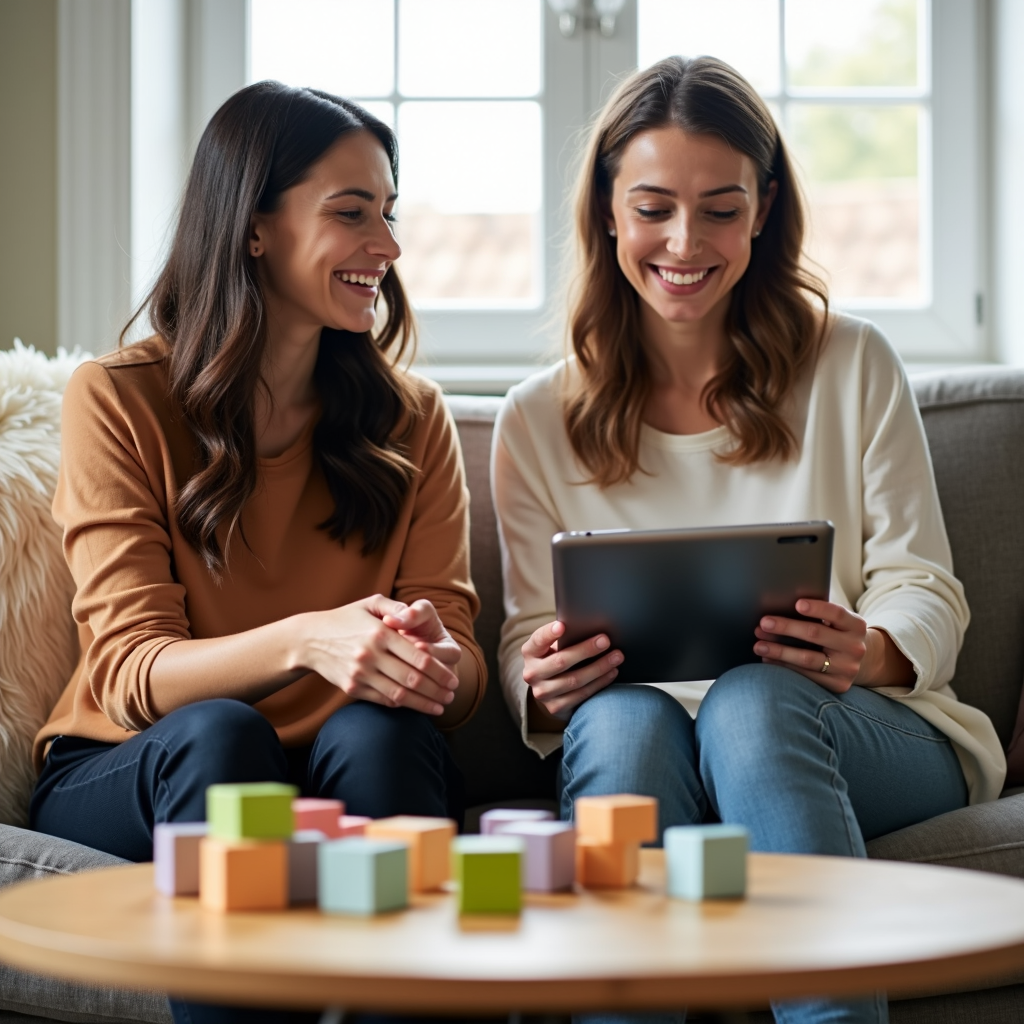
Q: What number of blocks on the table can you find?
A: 14